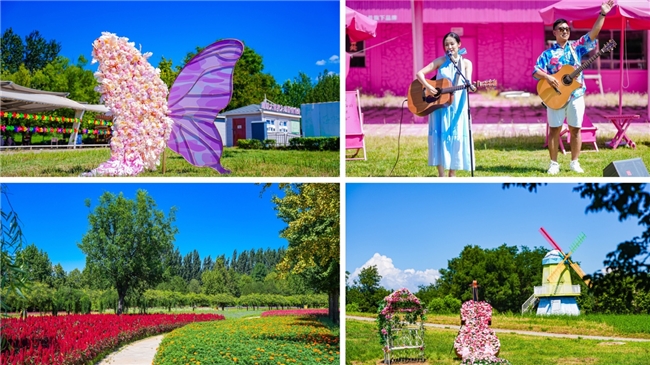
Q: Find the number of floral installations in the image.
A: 3